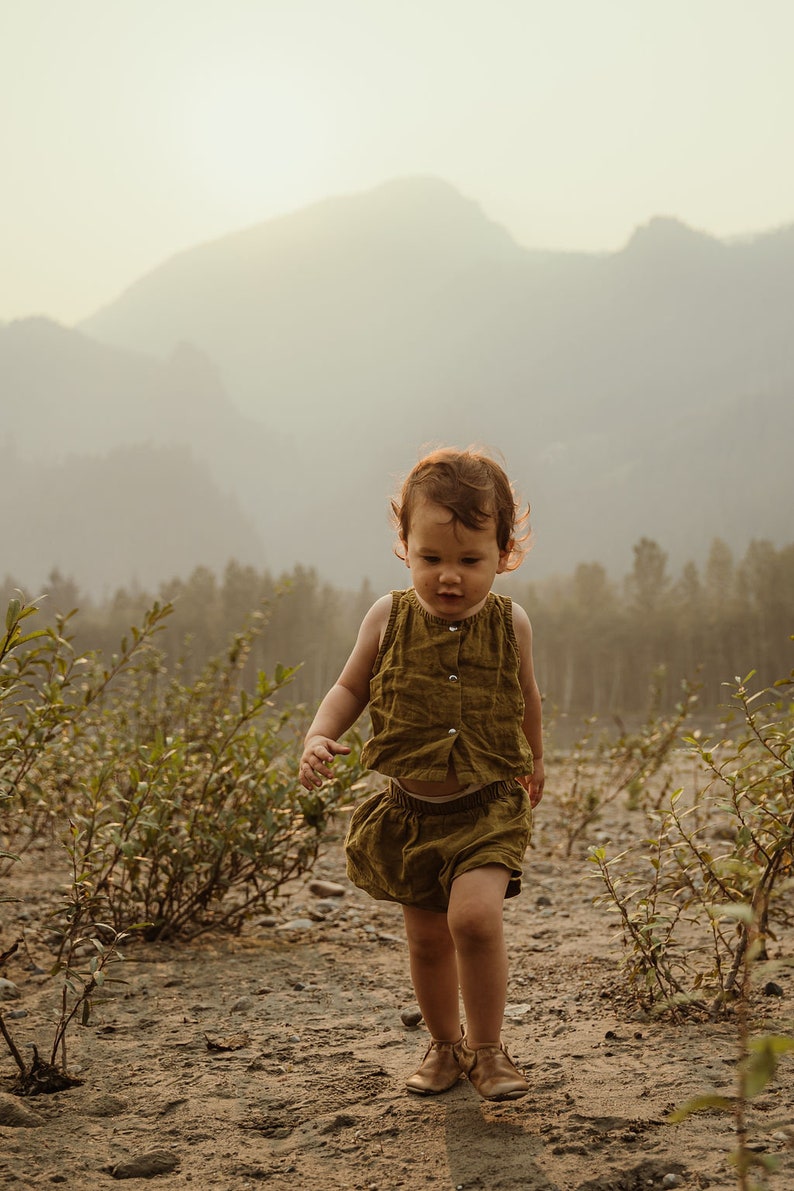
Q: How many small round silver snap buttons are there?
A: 3